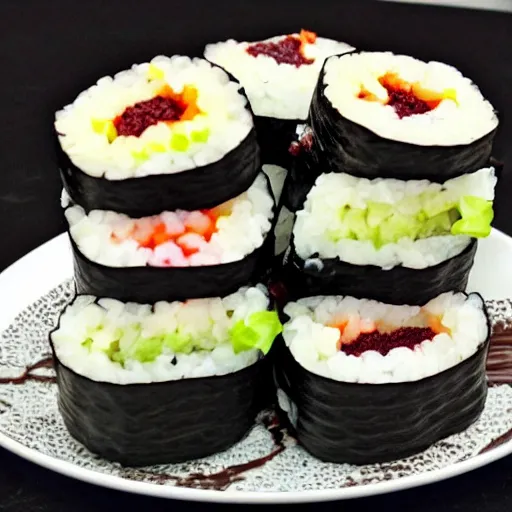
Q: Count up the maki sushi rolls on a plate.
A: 7